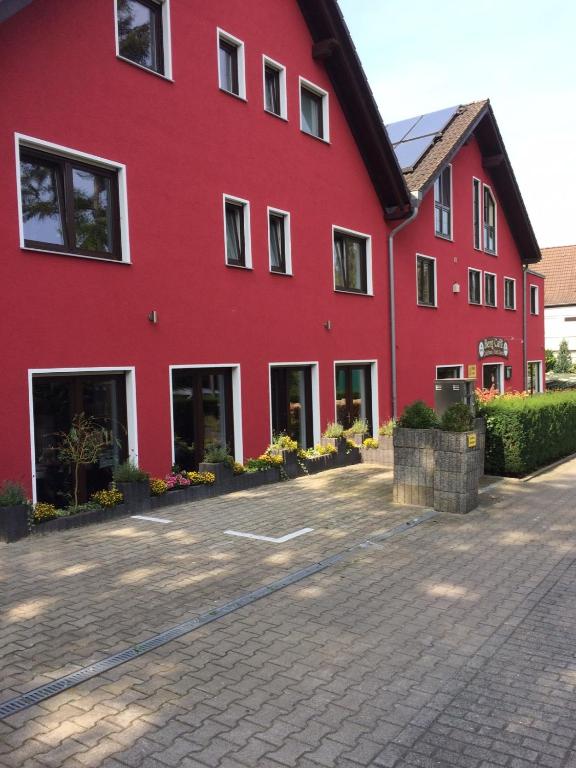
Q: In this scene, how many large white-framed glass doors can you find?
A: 4